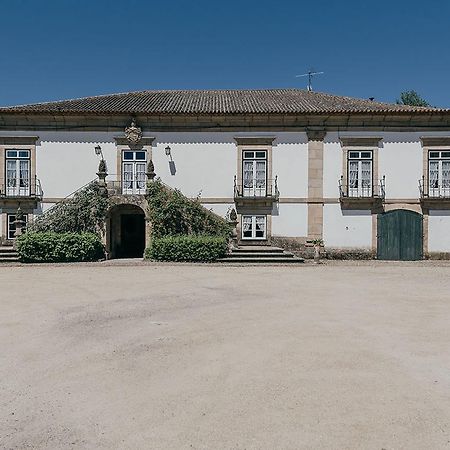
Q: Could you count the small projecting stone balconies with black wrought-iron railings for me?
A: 4